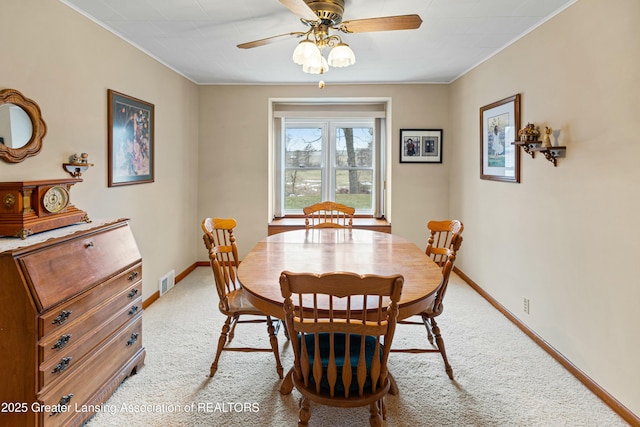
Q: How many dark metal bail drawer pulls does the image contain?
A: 8